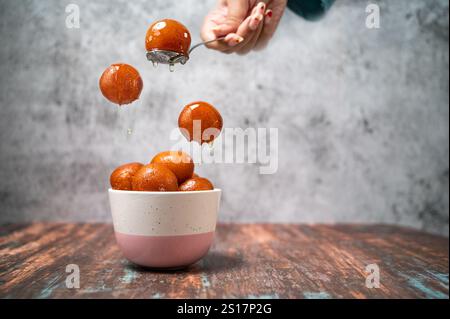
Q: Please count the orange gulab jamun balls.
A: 7